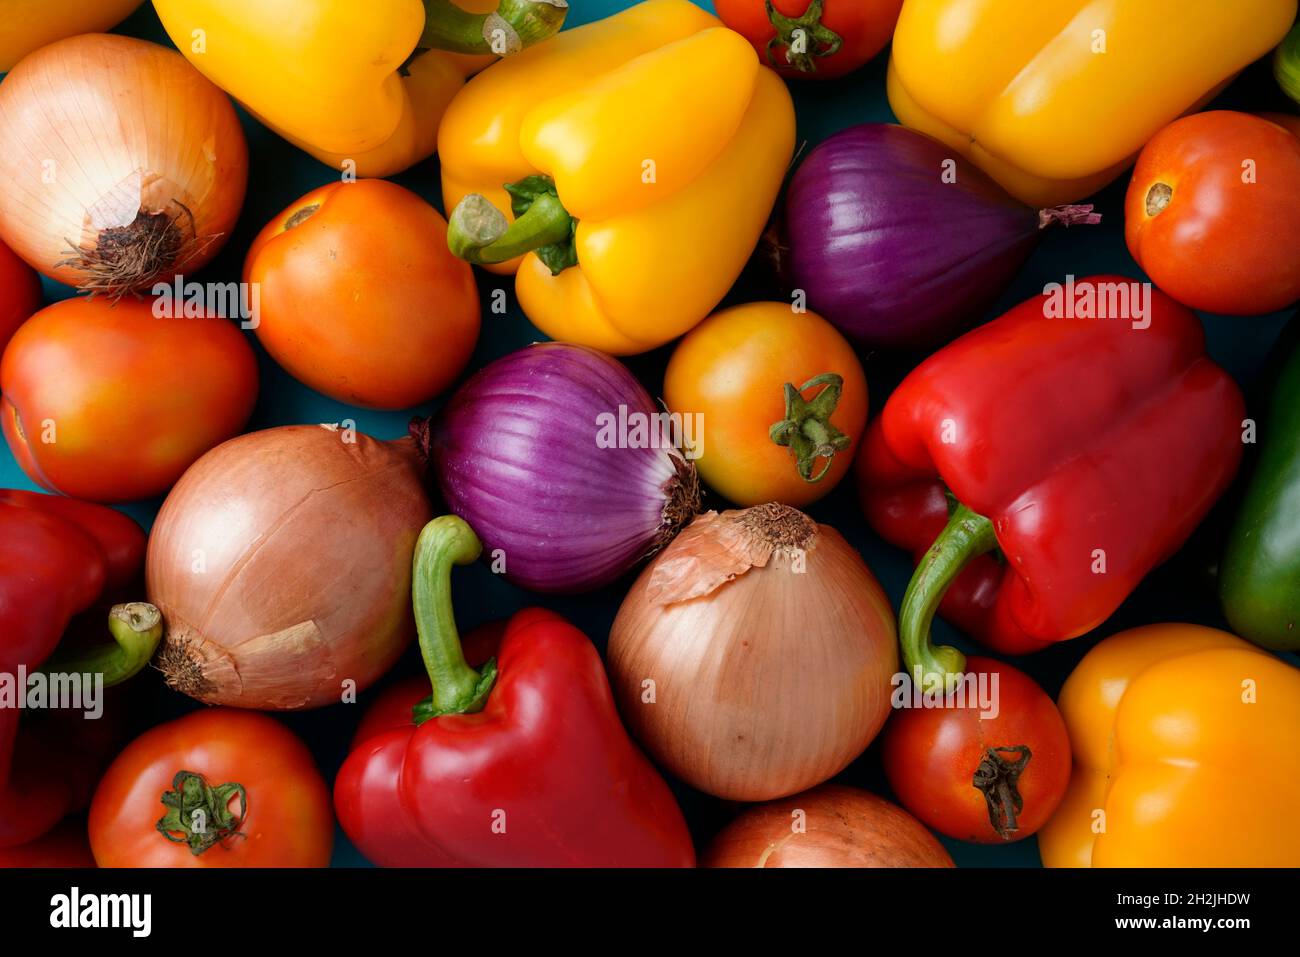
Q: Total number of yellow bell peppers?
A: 5